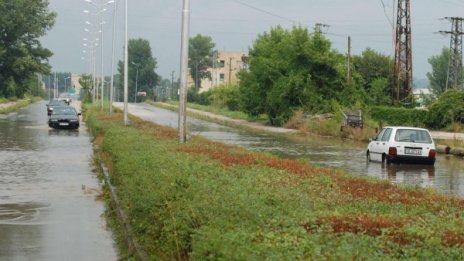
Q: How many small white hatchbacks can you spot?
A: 1